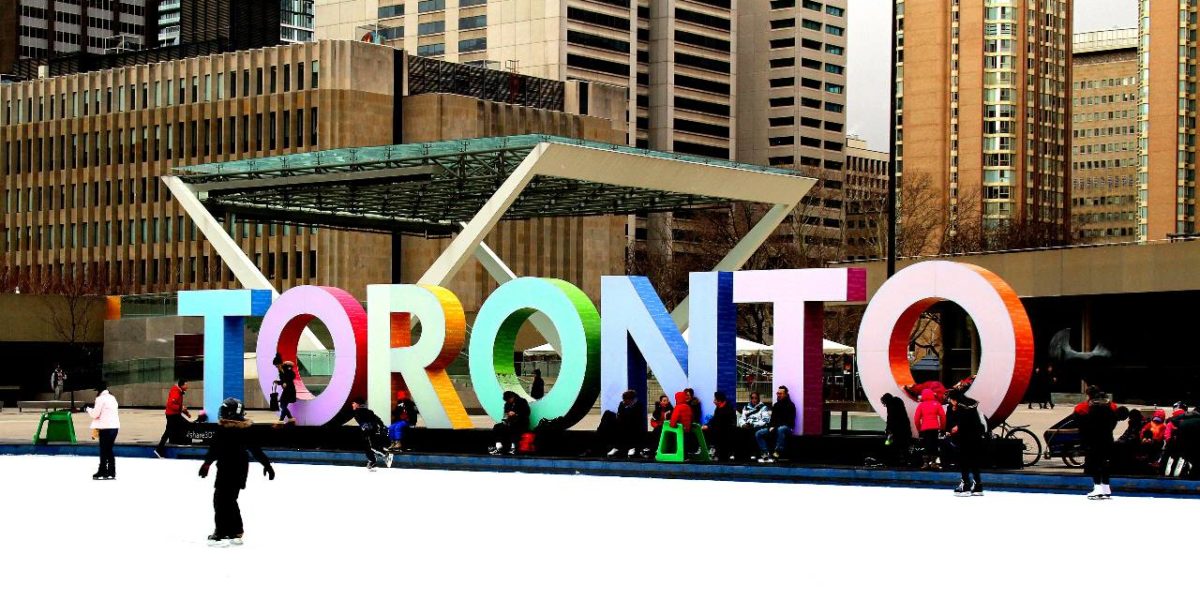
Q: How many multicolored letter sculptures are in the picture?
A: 7